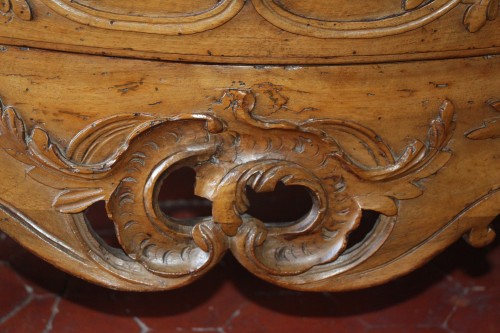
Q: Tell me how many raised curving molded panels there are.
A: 2